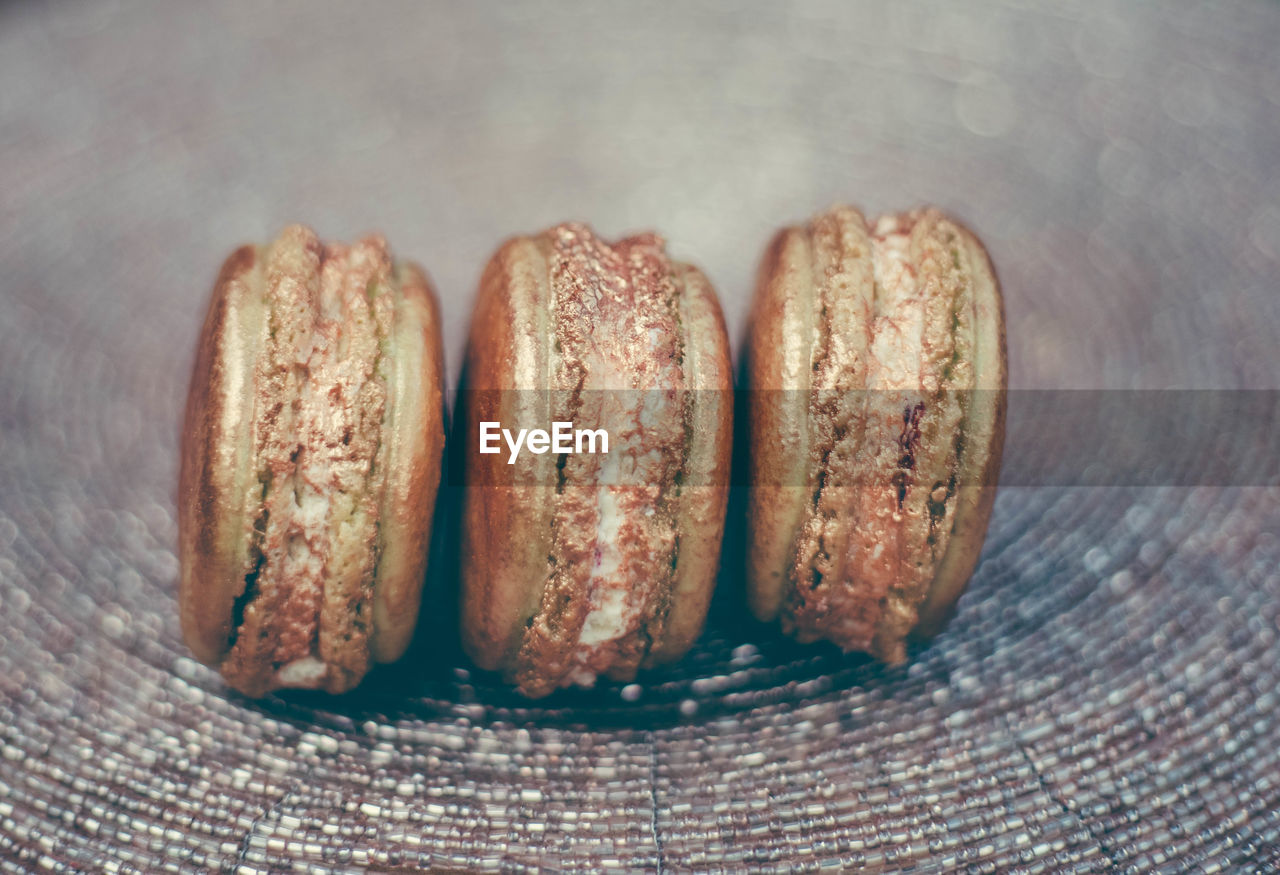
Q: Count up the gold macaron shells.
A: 6